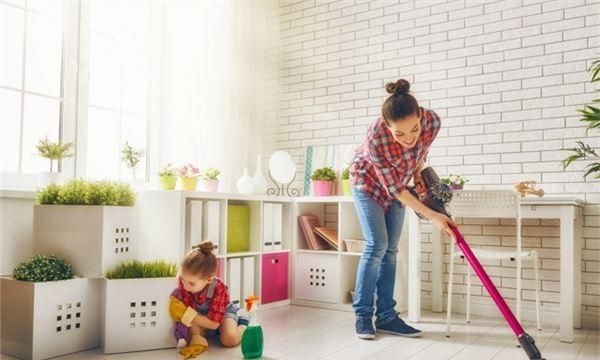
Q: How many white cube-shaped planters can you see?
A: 3